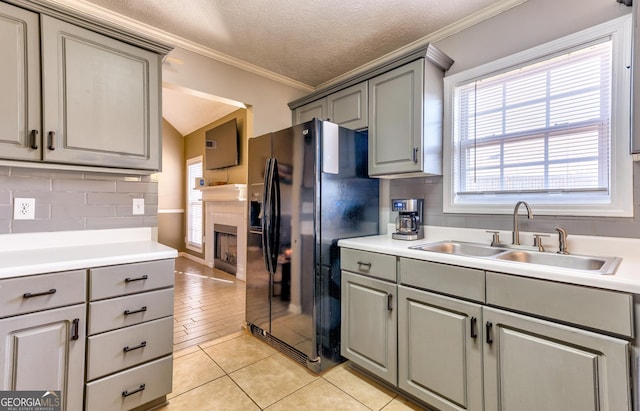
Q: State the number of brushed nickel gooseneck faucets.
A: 1